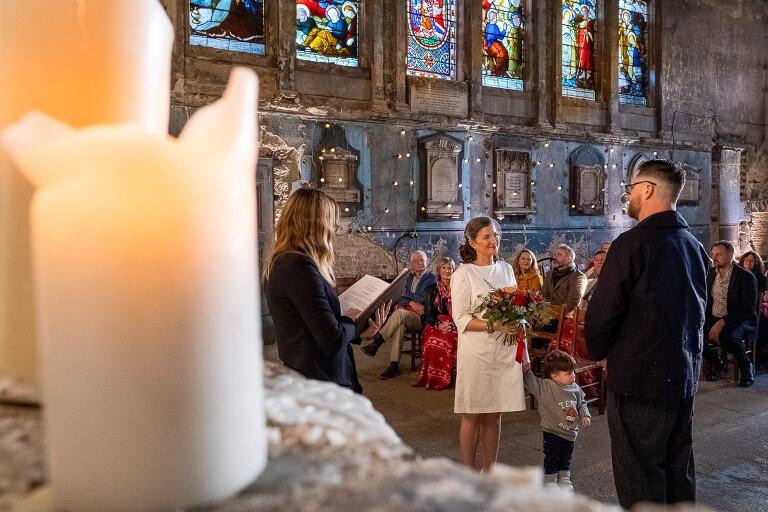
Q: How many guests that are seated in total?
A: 8